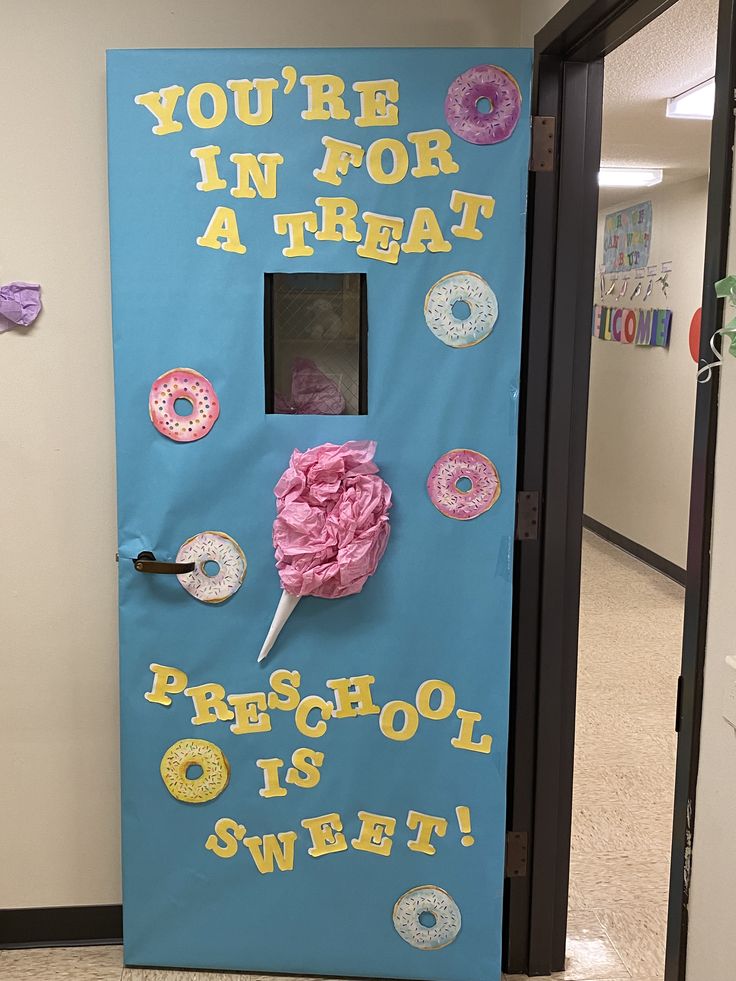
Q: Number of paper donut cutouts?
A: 7